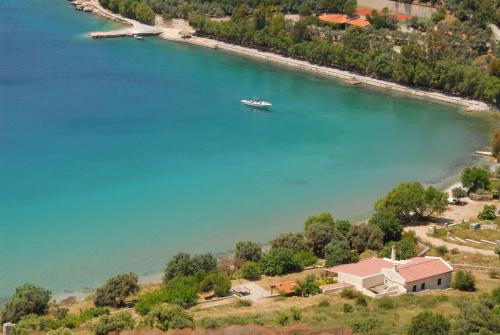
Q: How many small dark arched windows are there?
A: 3